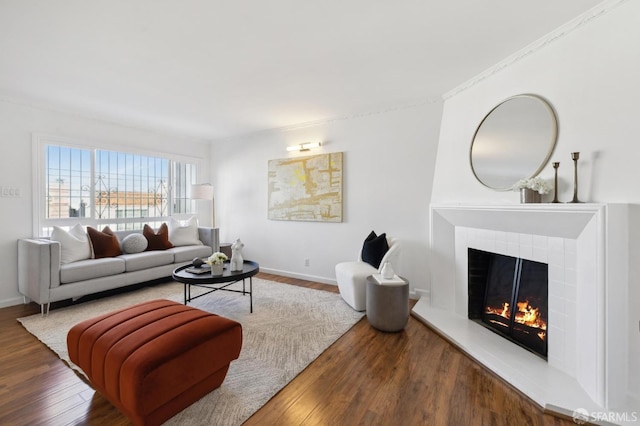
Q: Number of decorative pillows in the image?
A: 6